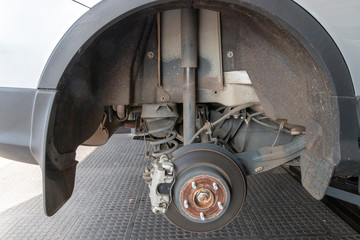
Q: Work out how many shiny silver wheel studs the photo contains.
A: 5